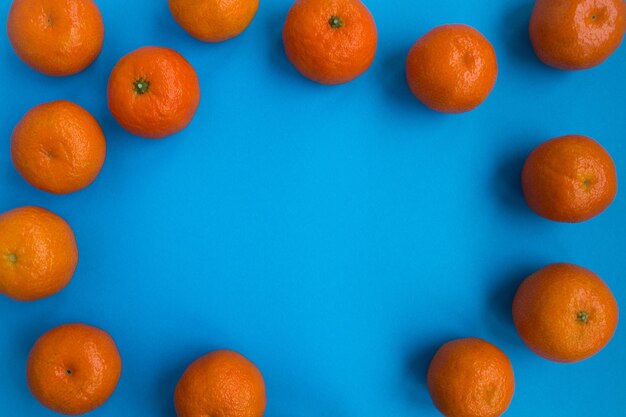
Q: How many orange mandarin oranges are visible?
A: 13